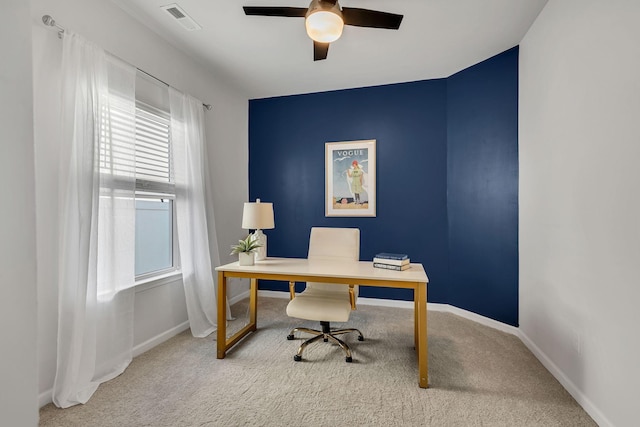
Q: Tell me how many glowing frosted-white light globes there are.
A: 1